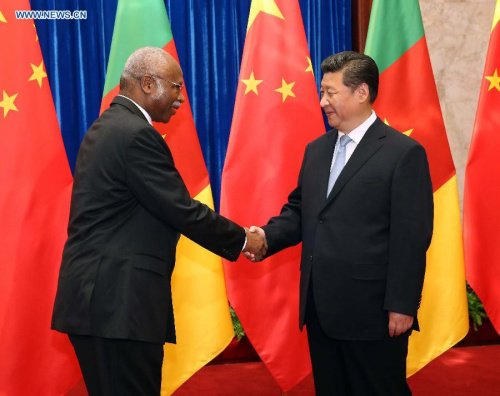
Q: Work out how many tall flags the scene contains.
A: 5